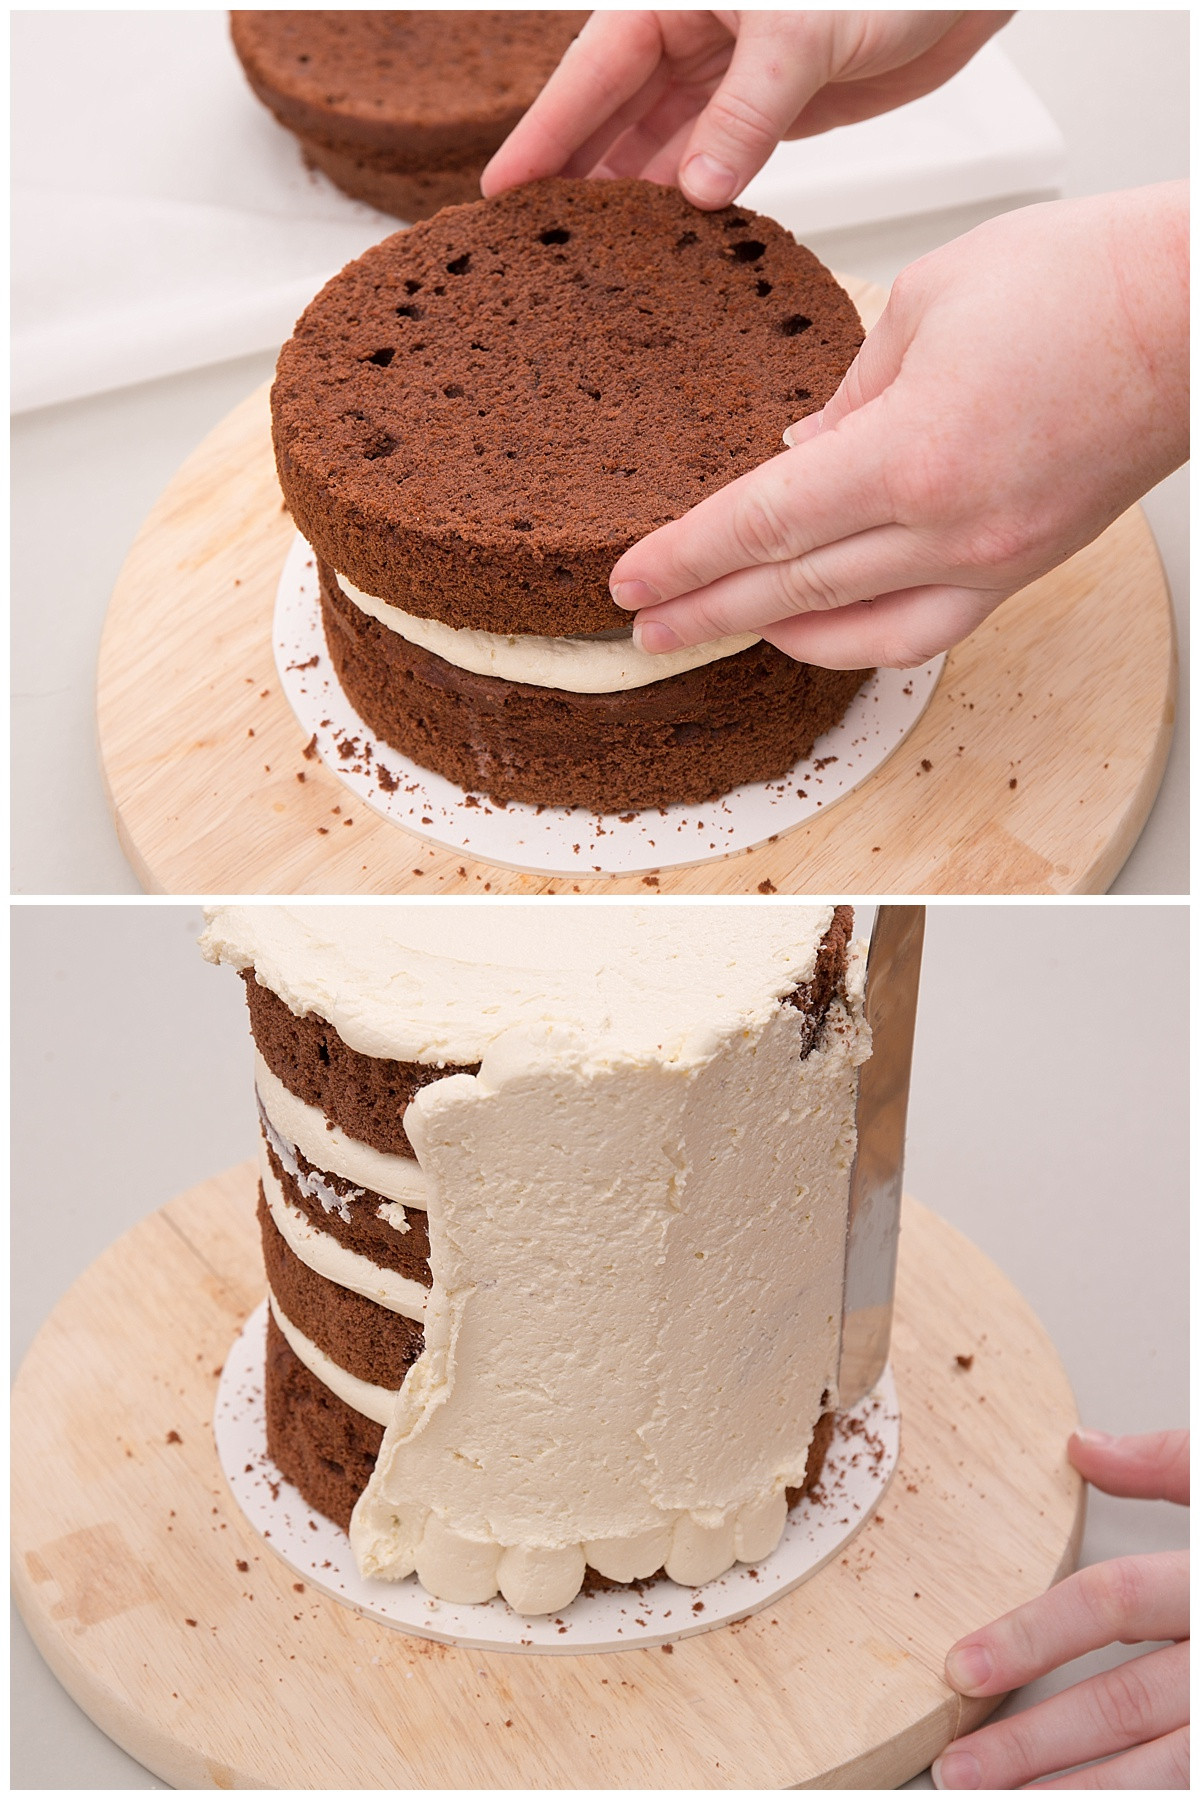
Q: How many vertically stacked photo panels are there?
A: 2